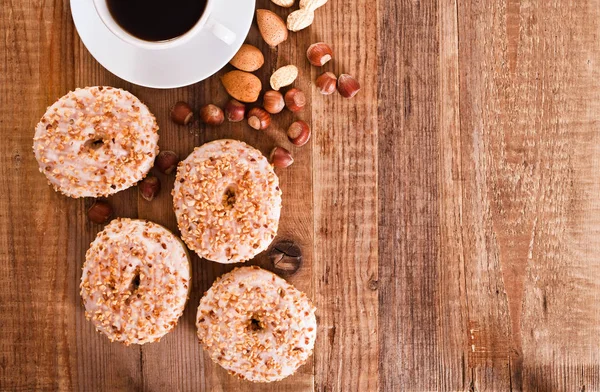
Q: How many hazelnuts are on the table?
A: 14